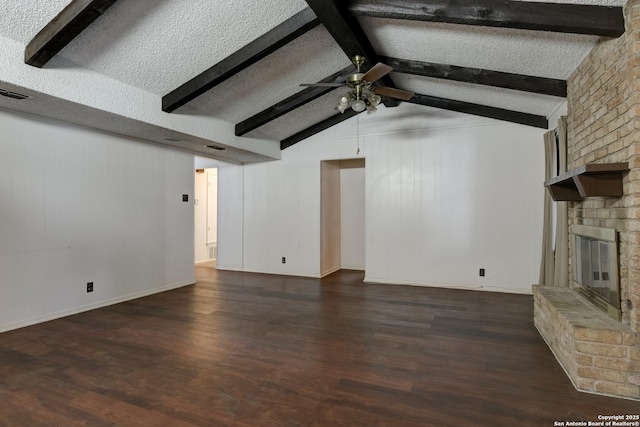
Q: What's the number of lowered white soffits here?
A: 1